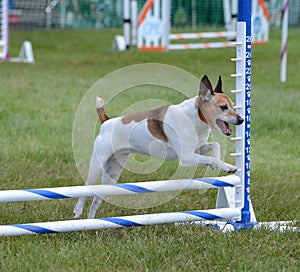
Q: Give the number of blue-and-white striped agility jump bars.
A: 2